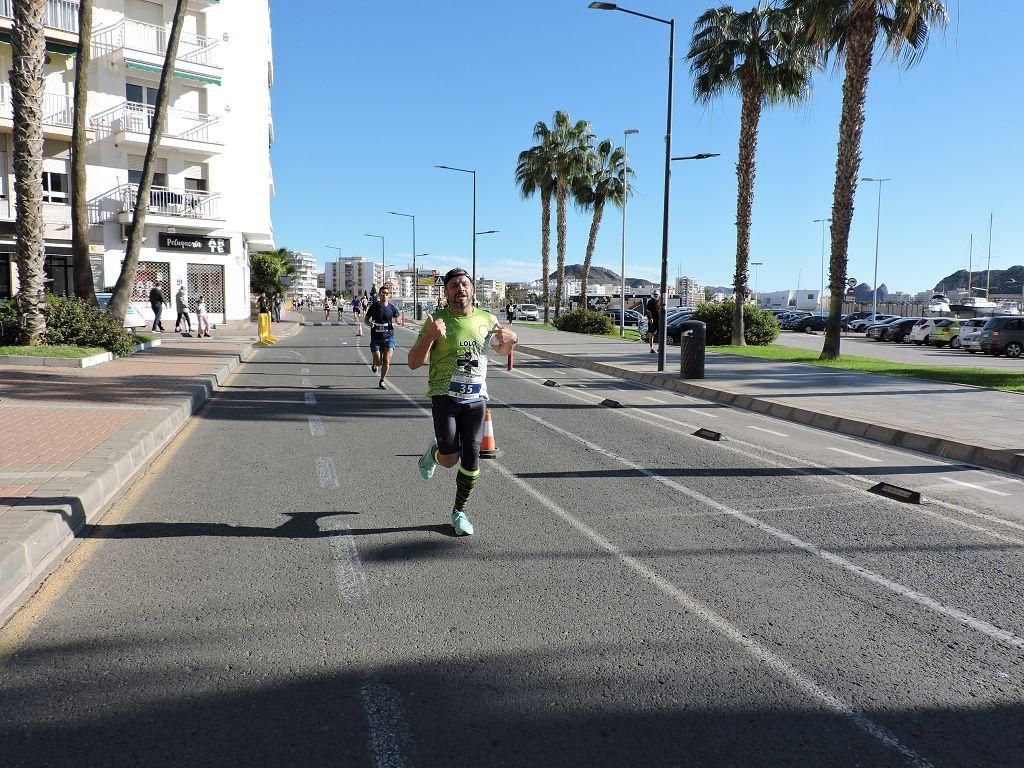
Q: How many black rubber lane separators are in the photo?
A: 4